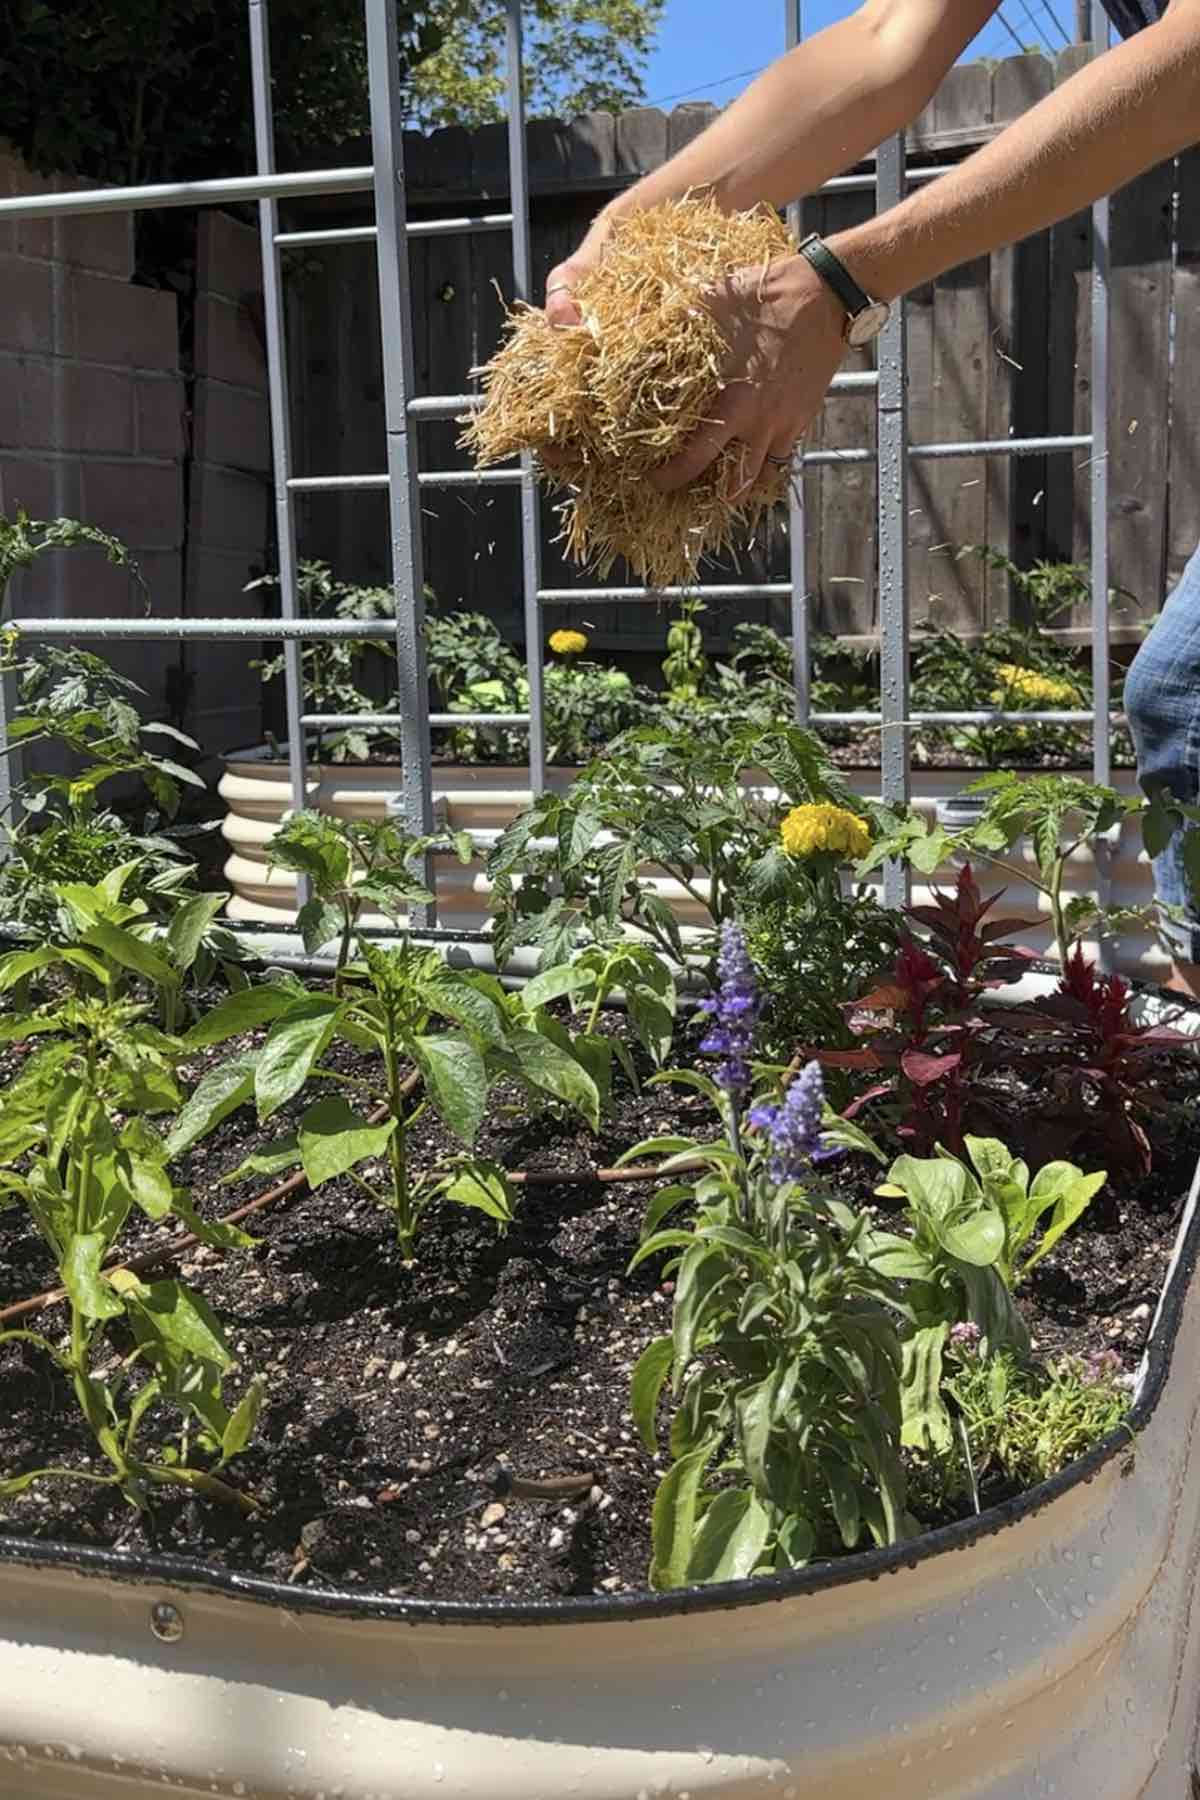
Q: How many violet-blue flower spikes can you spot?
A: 2